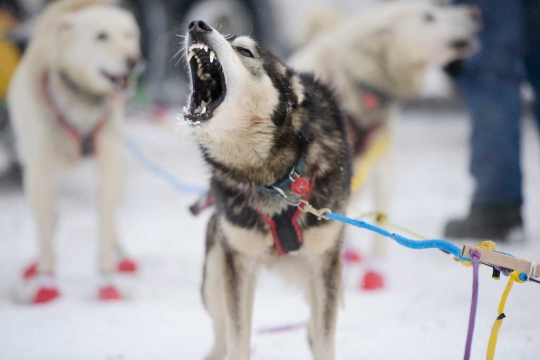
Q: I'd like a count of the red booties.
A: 6